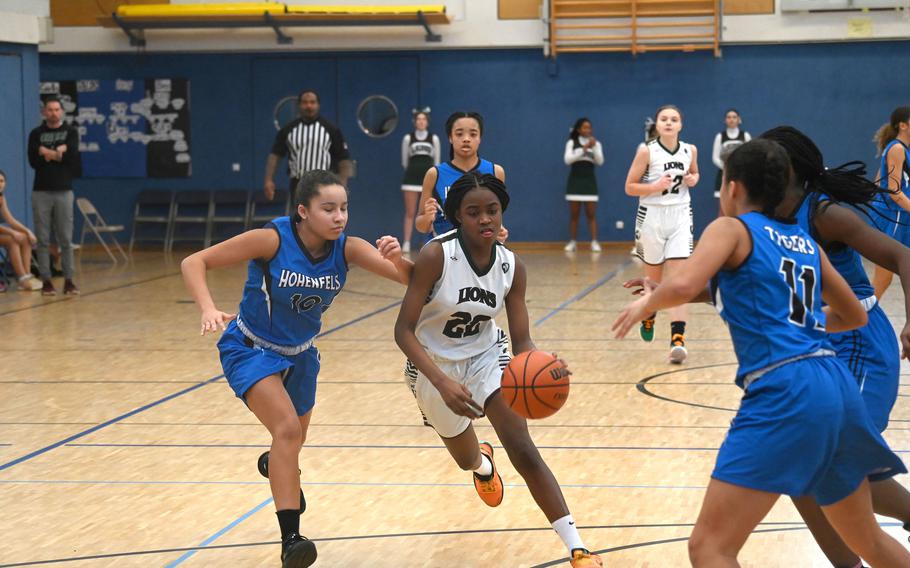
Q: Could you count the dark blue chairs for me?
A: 4